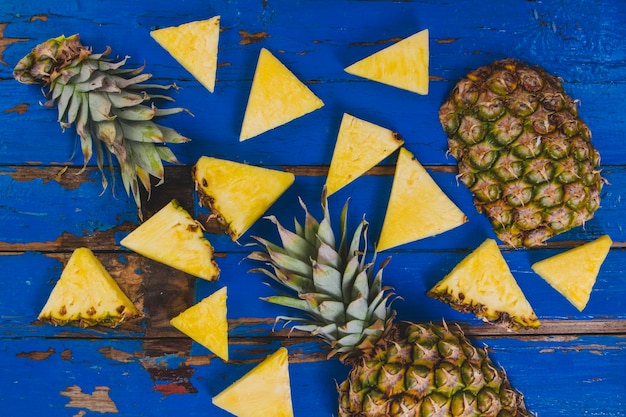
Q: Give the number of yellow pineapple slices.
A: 12